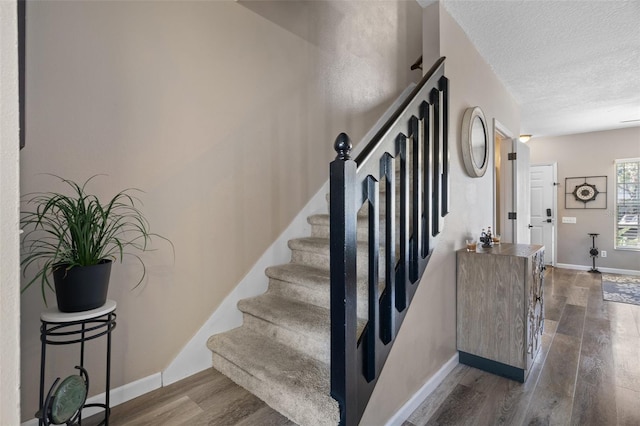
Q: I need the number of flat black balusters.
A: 7